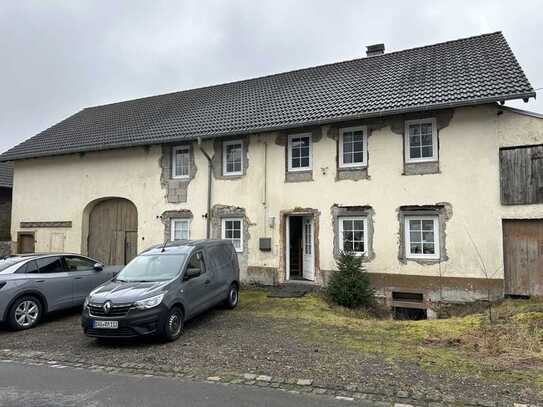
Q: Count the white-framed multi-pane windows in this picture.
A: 9